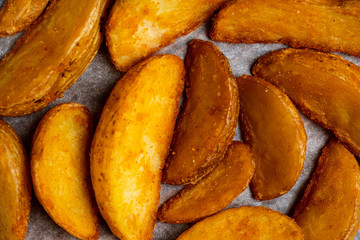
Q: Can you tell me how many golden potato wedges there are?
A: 13